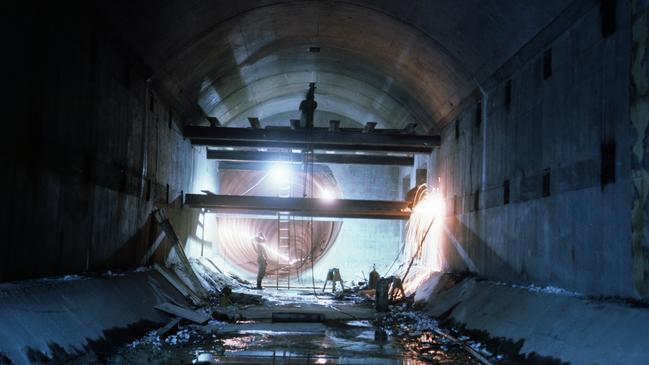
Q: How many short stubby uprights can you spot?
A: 6